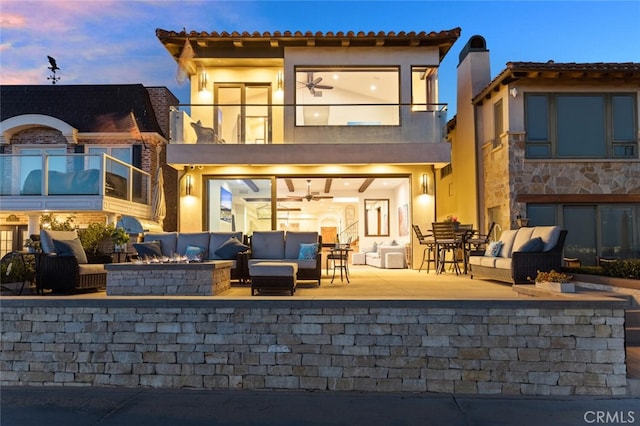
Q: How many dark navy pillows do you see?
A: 4